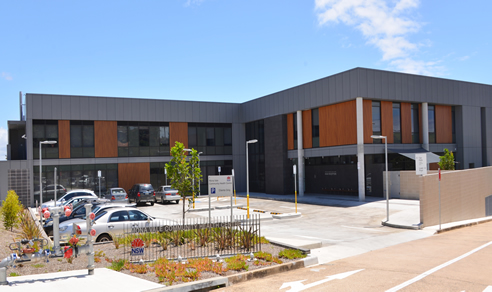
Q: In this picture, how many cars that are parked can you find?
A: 8